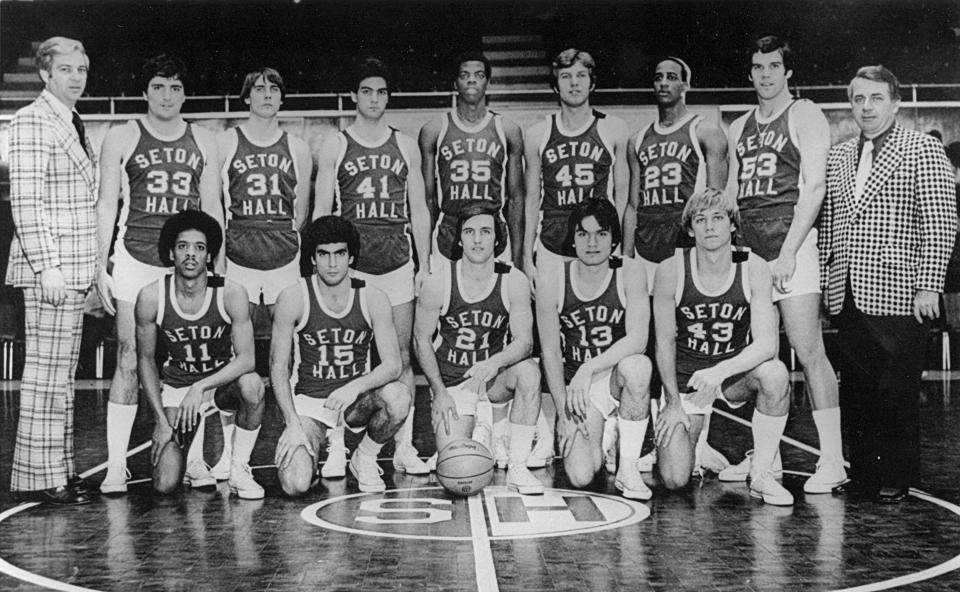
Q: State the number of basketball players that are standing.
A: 7